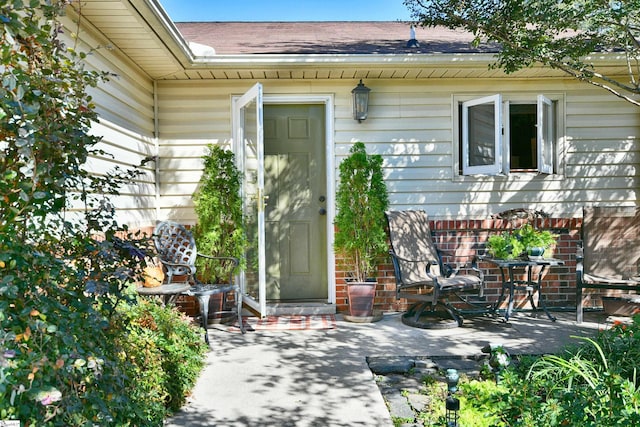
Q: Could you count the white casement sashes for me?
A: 2